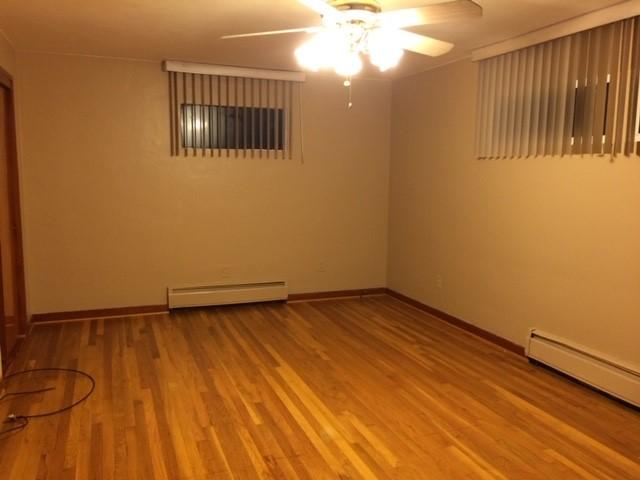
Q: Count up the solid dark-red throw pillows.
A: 0